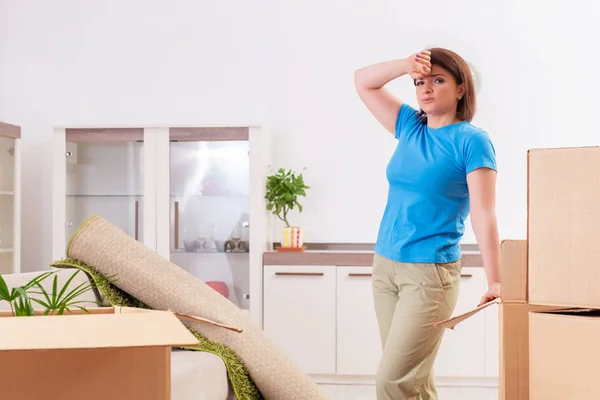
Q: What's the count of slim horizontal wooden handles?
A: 3